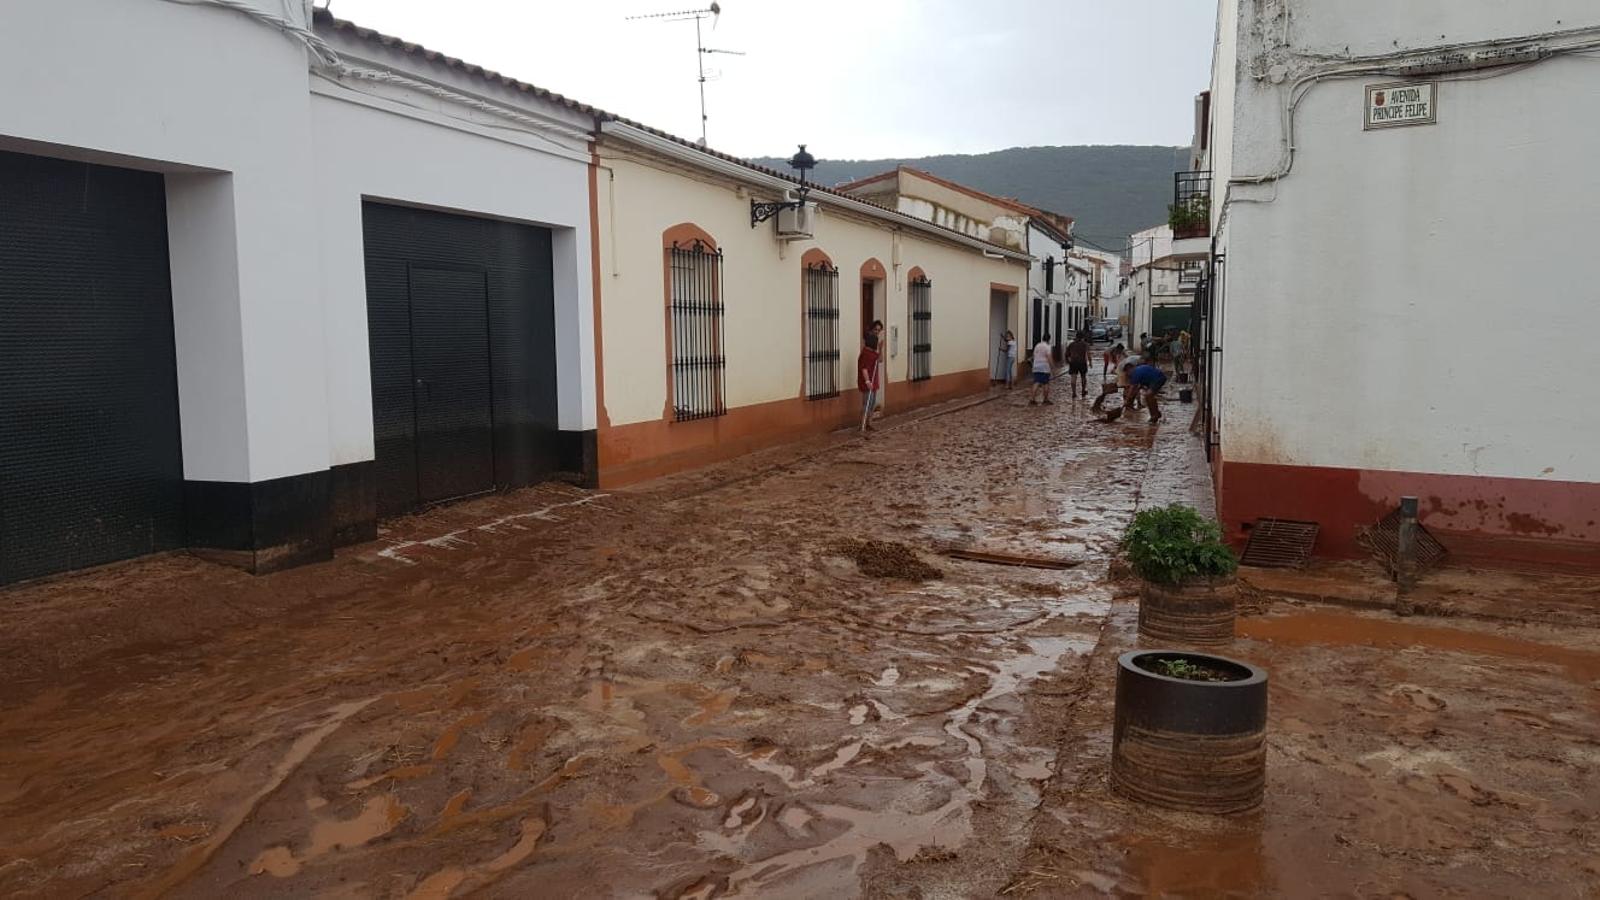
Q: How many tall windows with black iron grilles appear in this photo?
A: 3